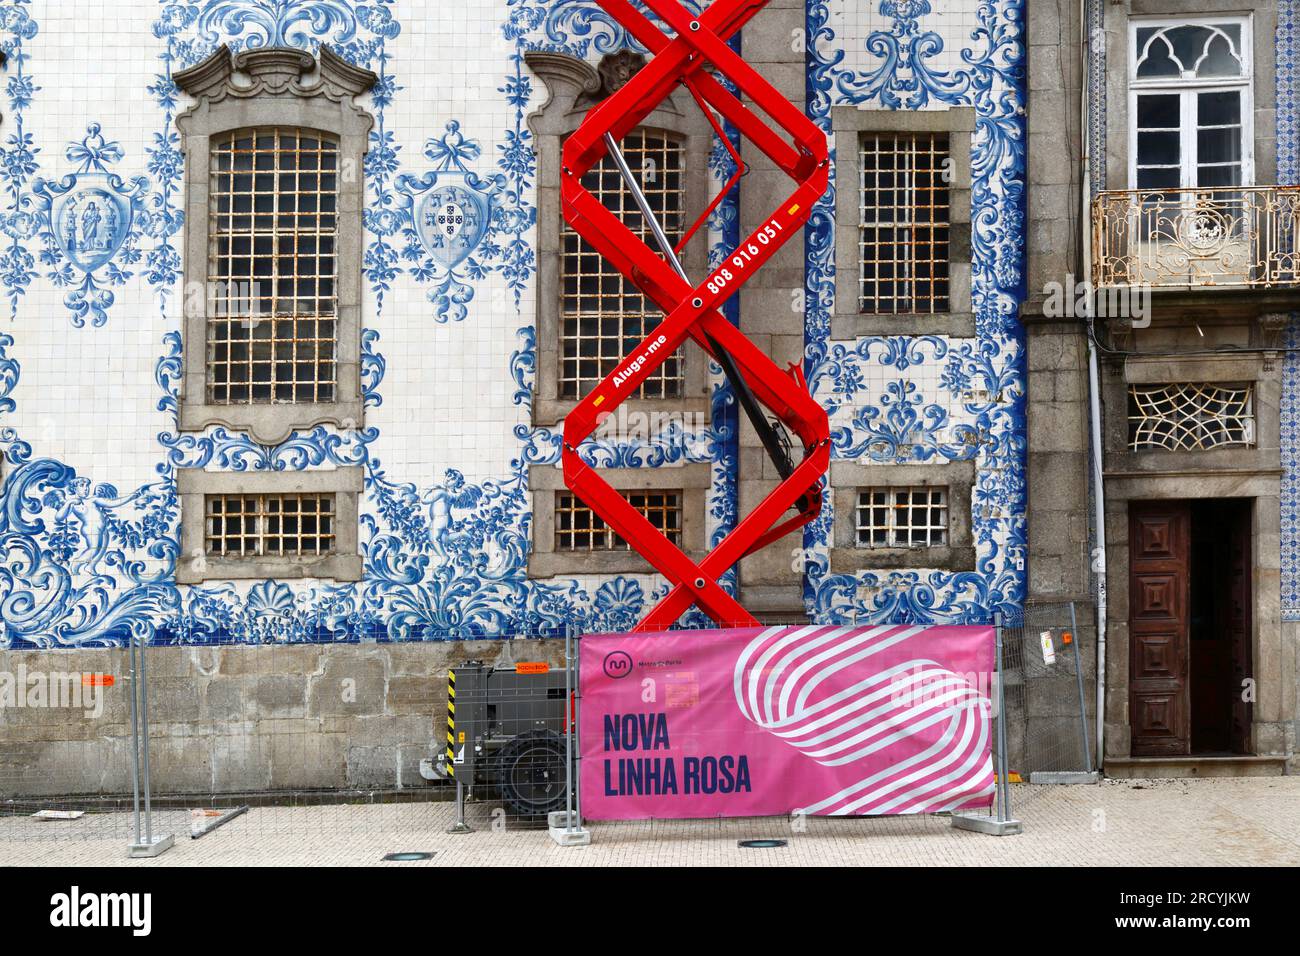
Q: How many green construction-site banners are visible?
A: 0